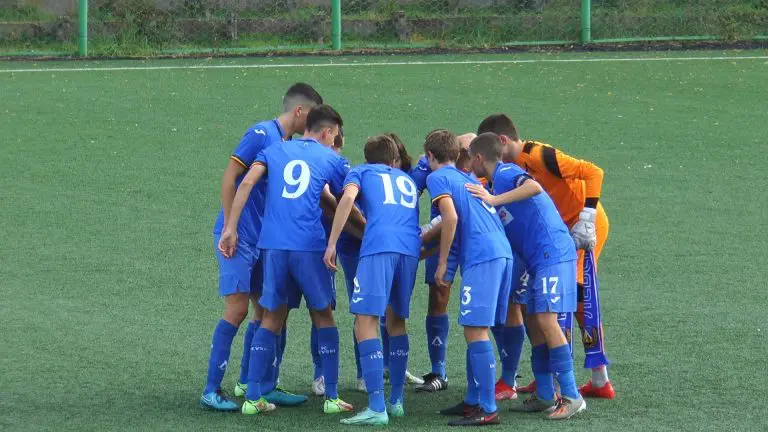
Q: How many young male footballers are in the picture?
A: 11